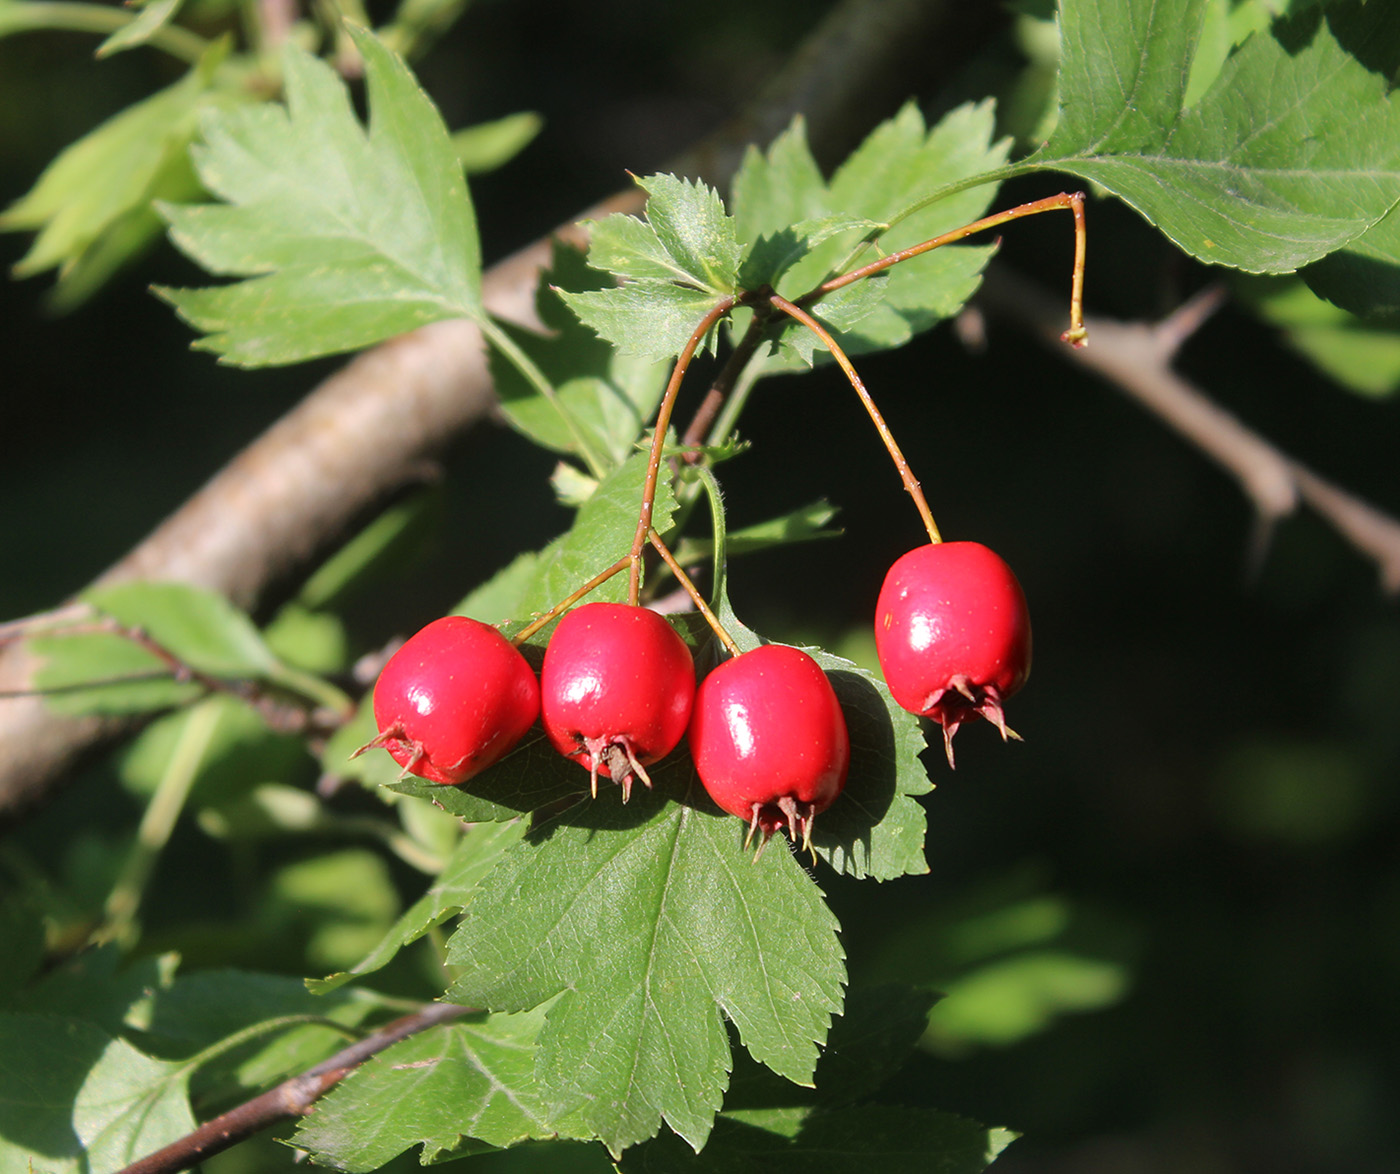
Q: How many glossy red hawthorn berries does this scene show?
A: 4